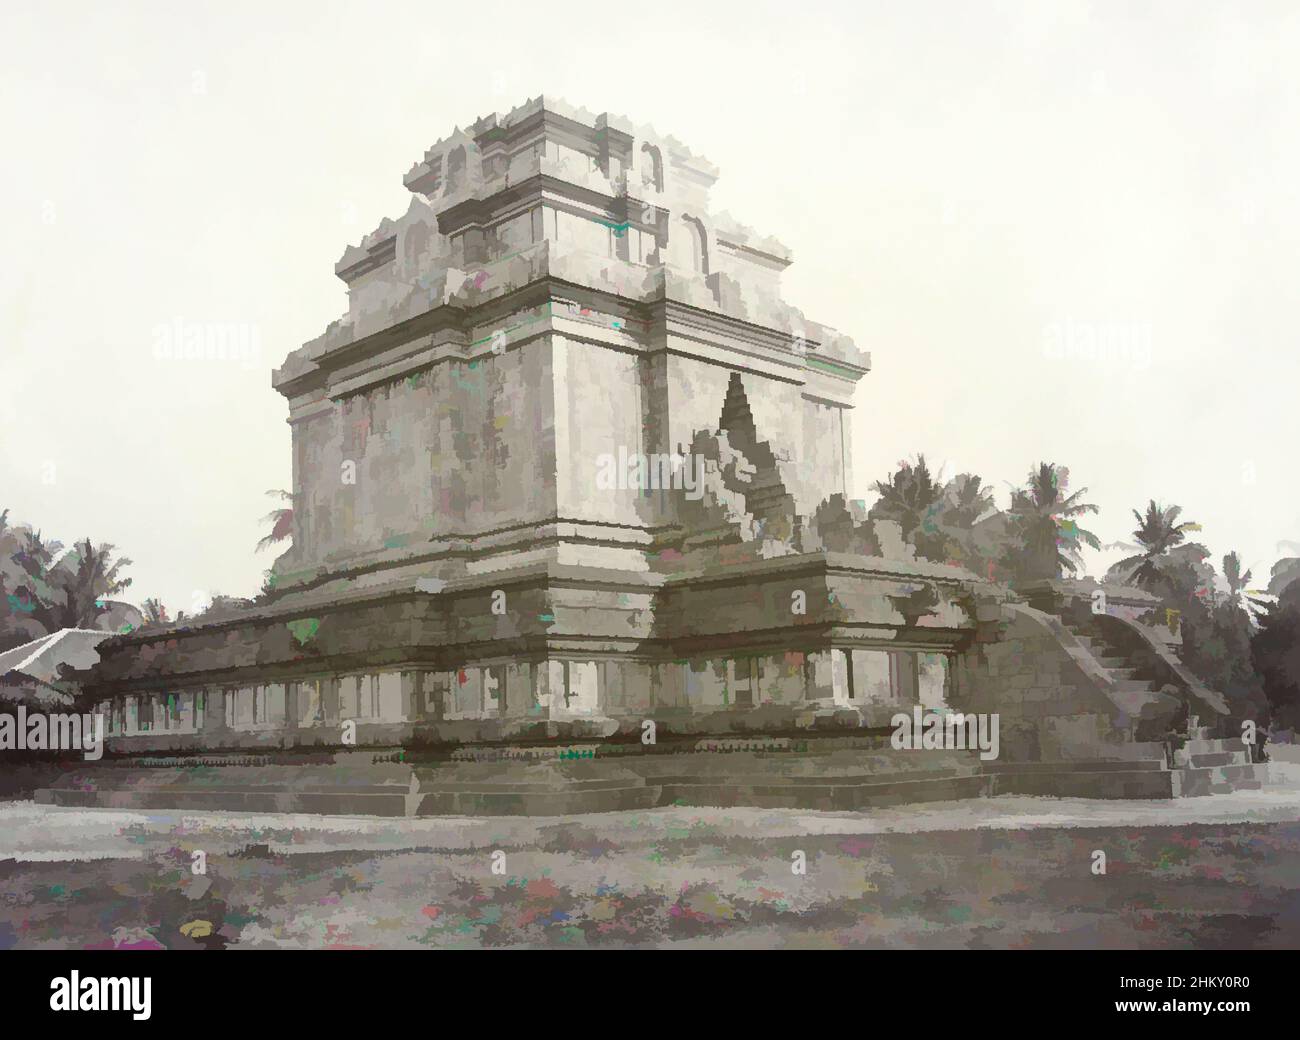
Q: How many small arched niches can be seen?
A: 4